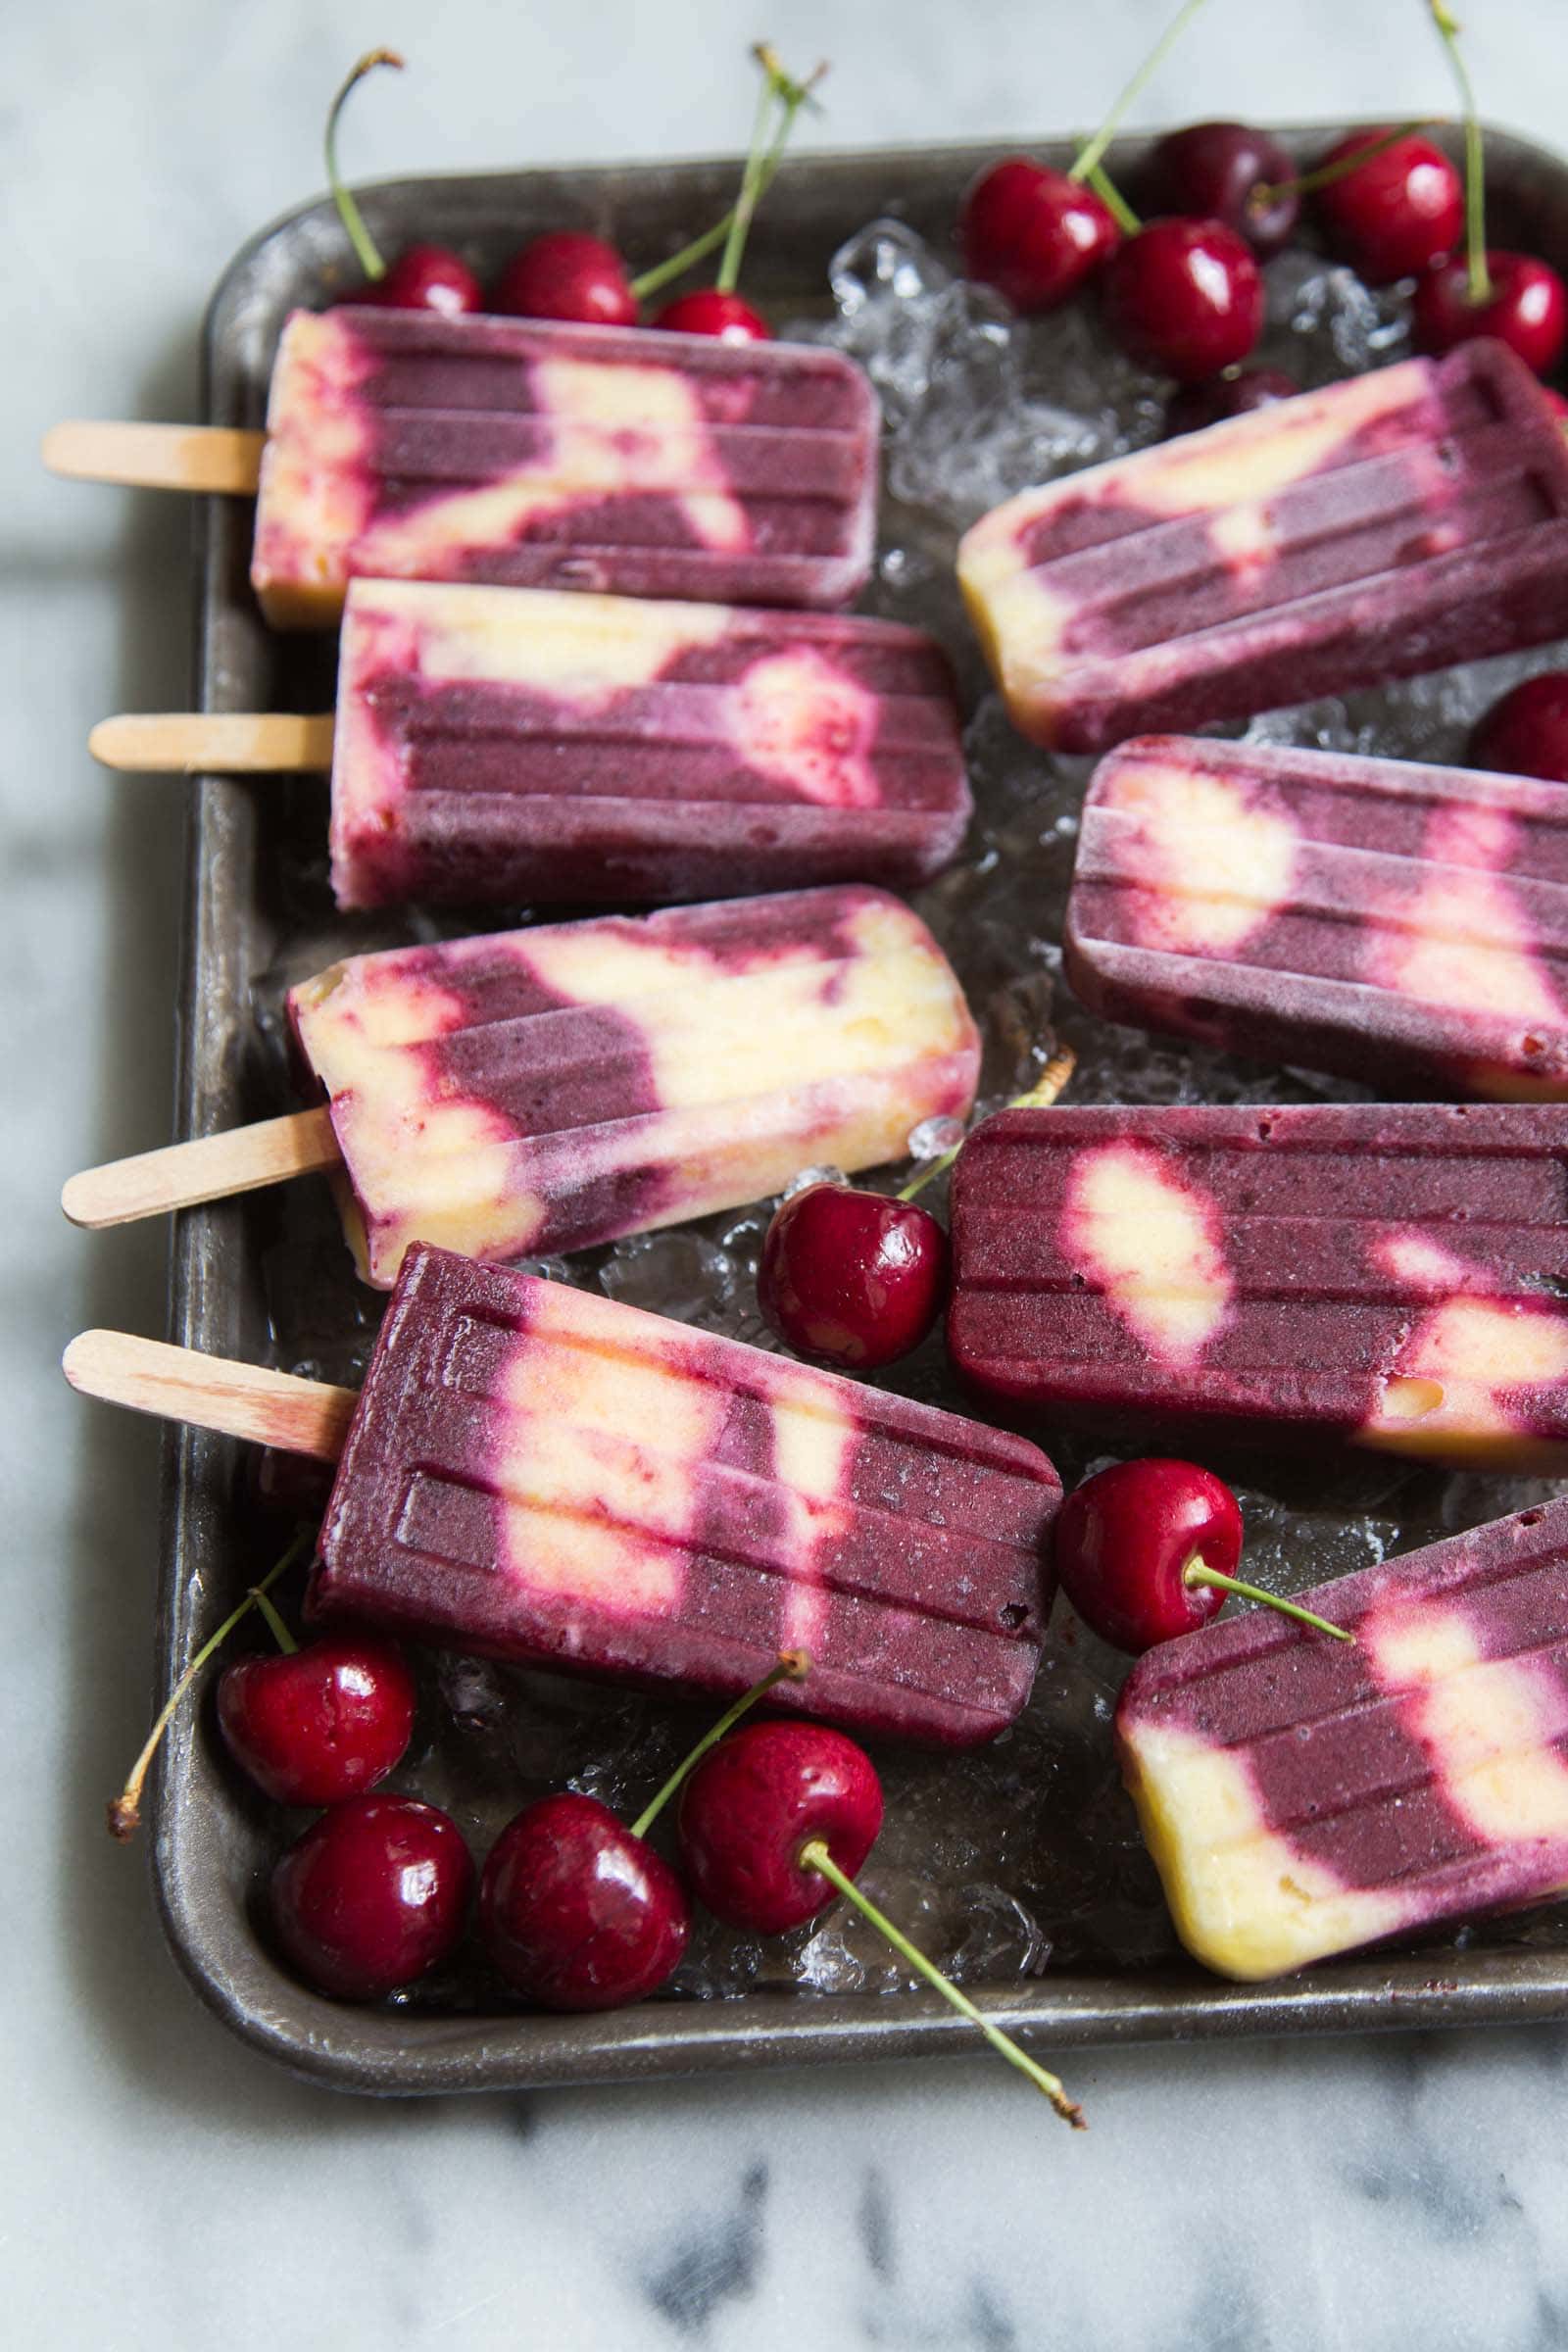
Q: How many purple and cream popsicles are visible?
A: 8